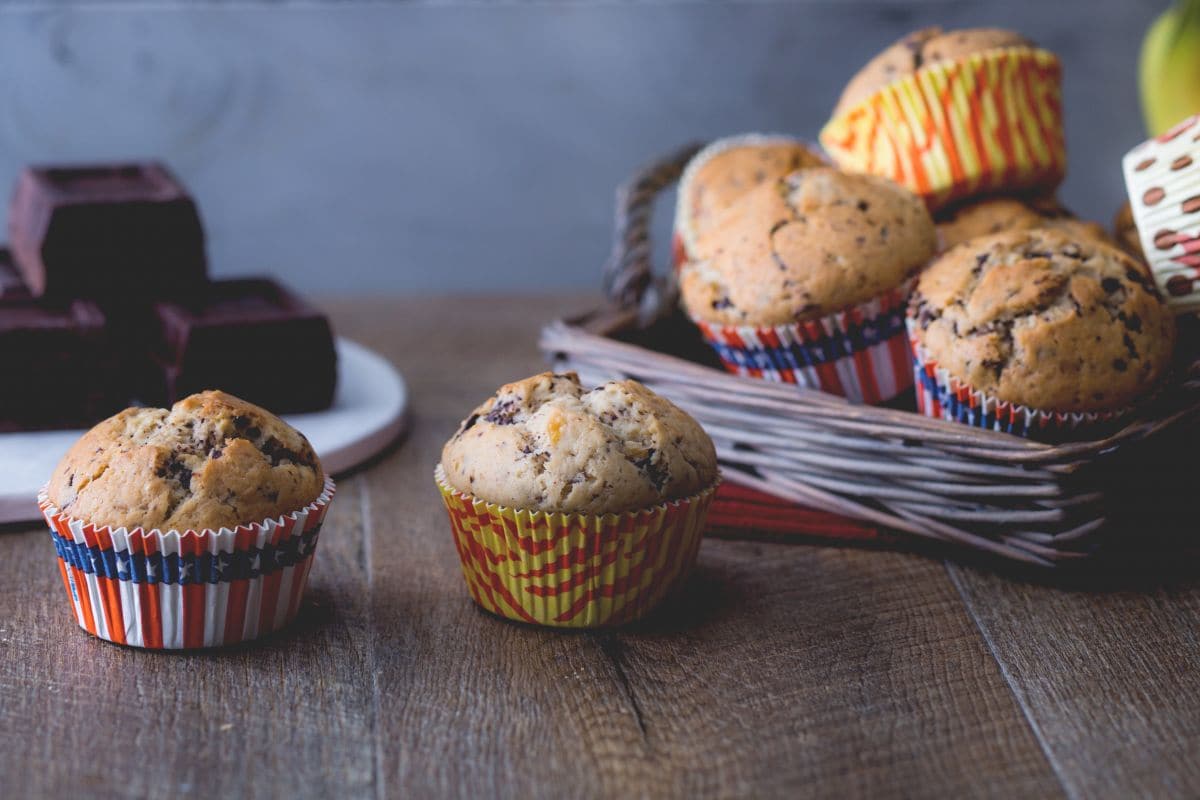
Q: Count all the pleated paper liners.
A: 7